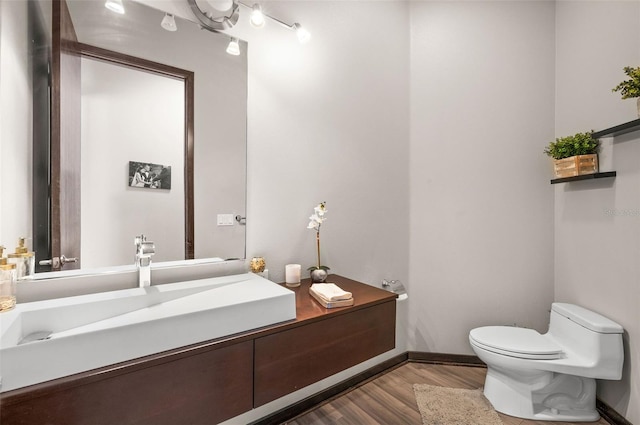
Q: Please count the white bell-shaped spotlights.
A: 5